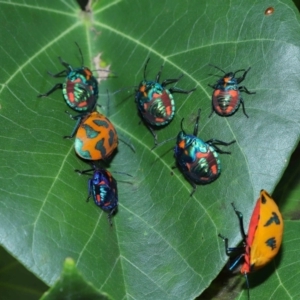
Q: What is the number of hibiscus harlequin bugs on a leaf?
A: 7